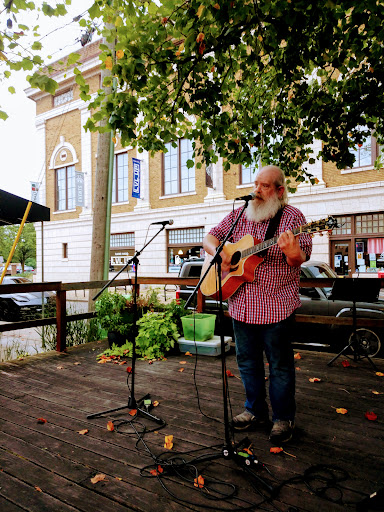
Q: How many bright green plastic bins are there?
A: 1